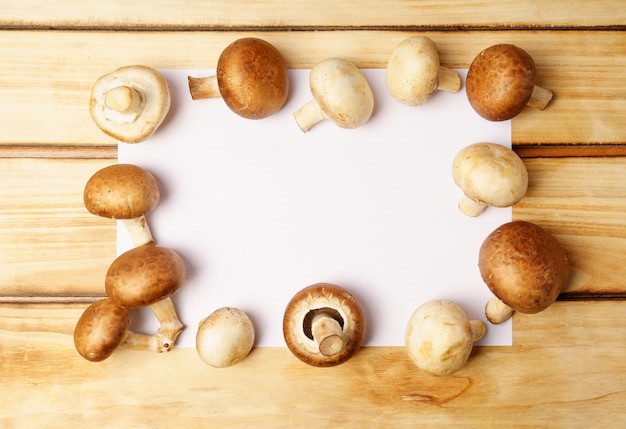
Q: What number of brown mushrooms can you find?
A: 7